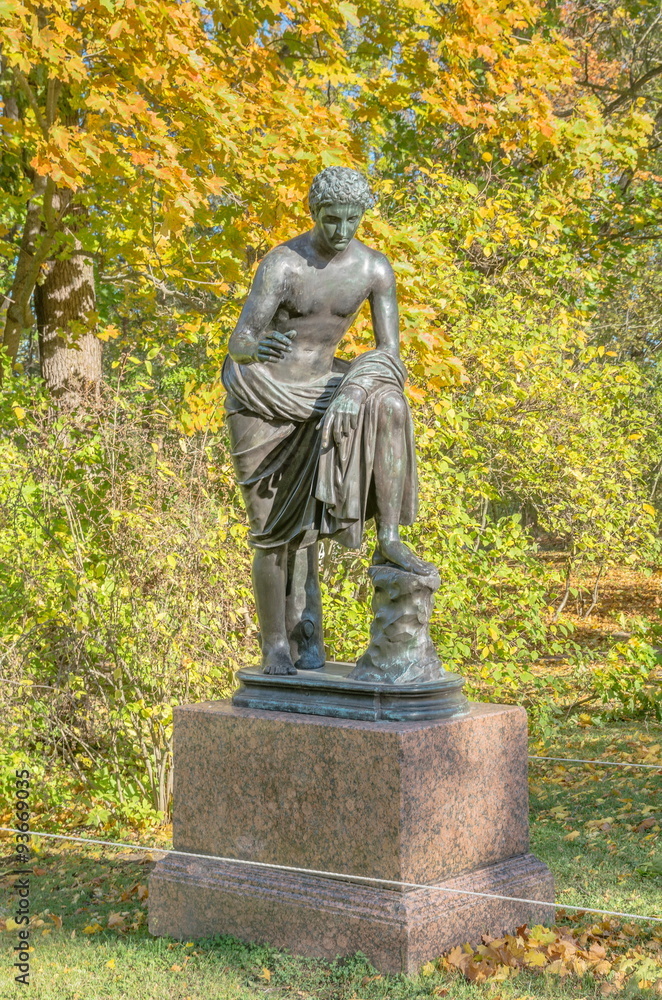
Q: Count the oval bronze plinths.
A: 1